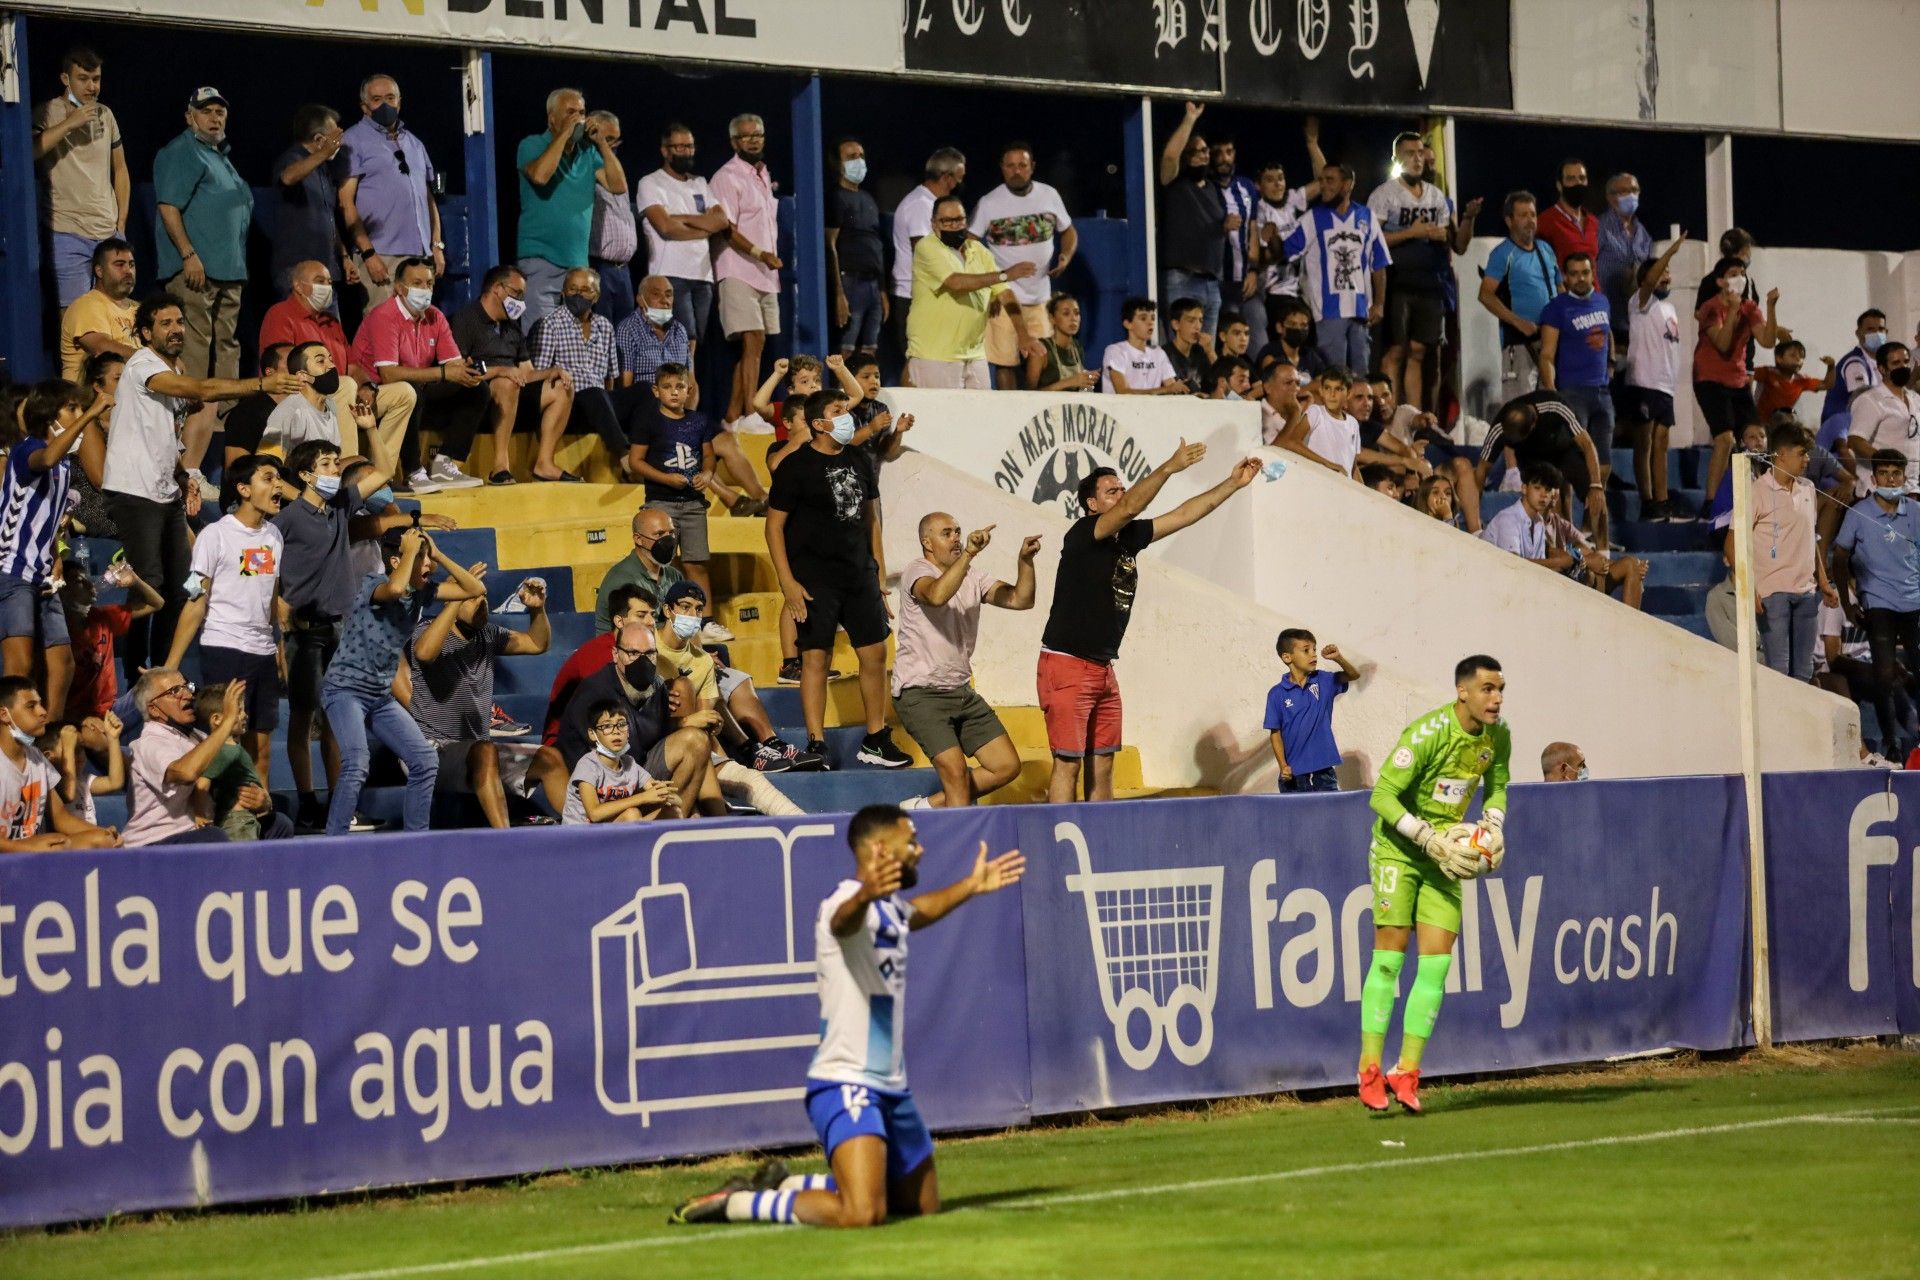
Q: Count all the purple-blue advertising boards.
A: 3